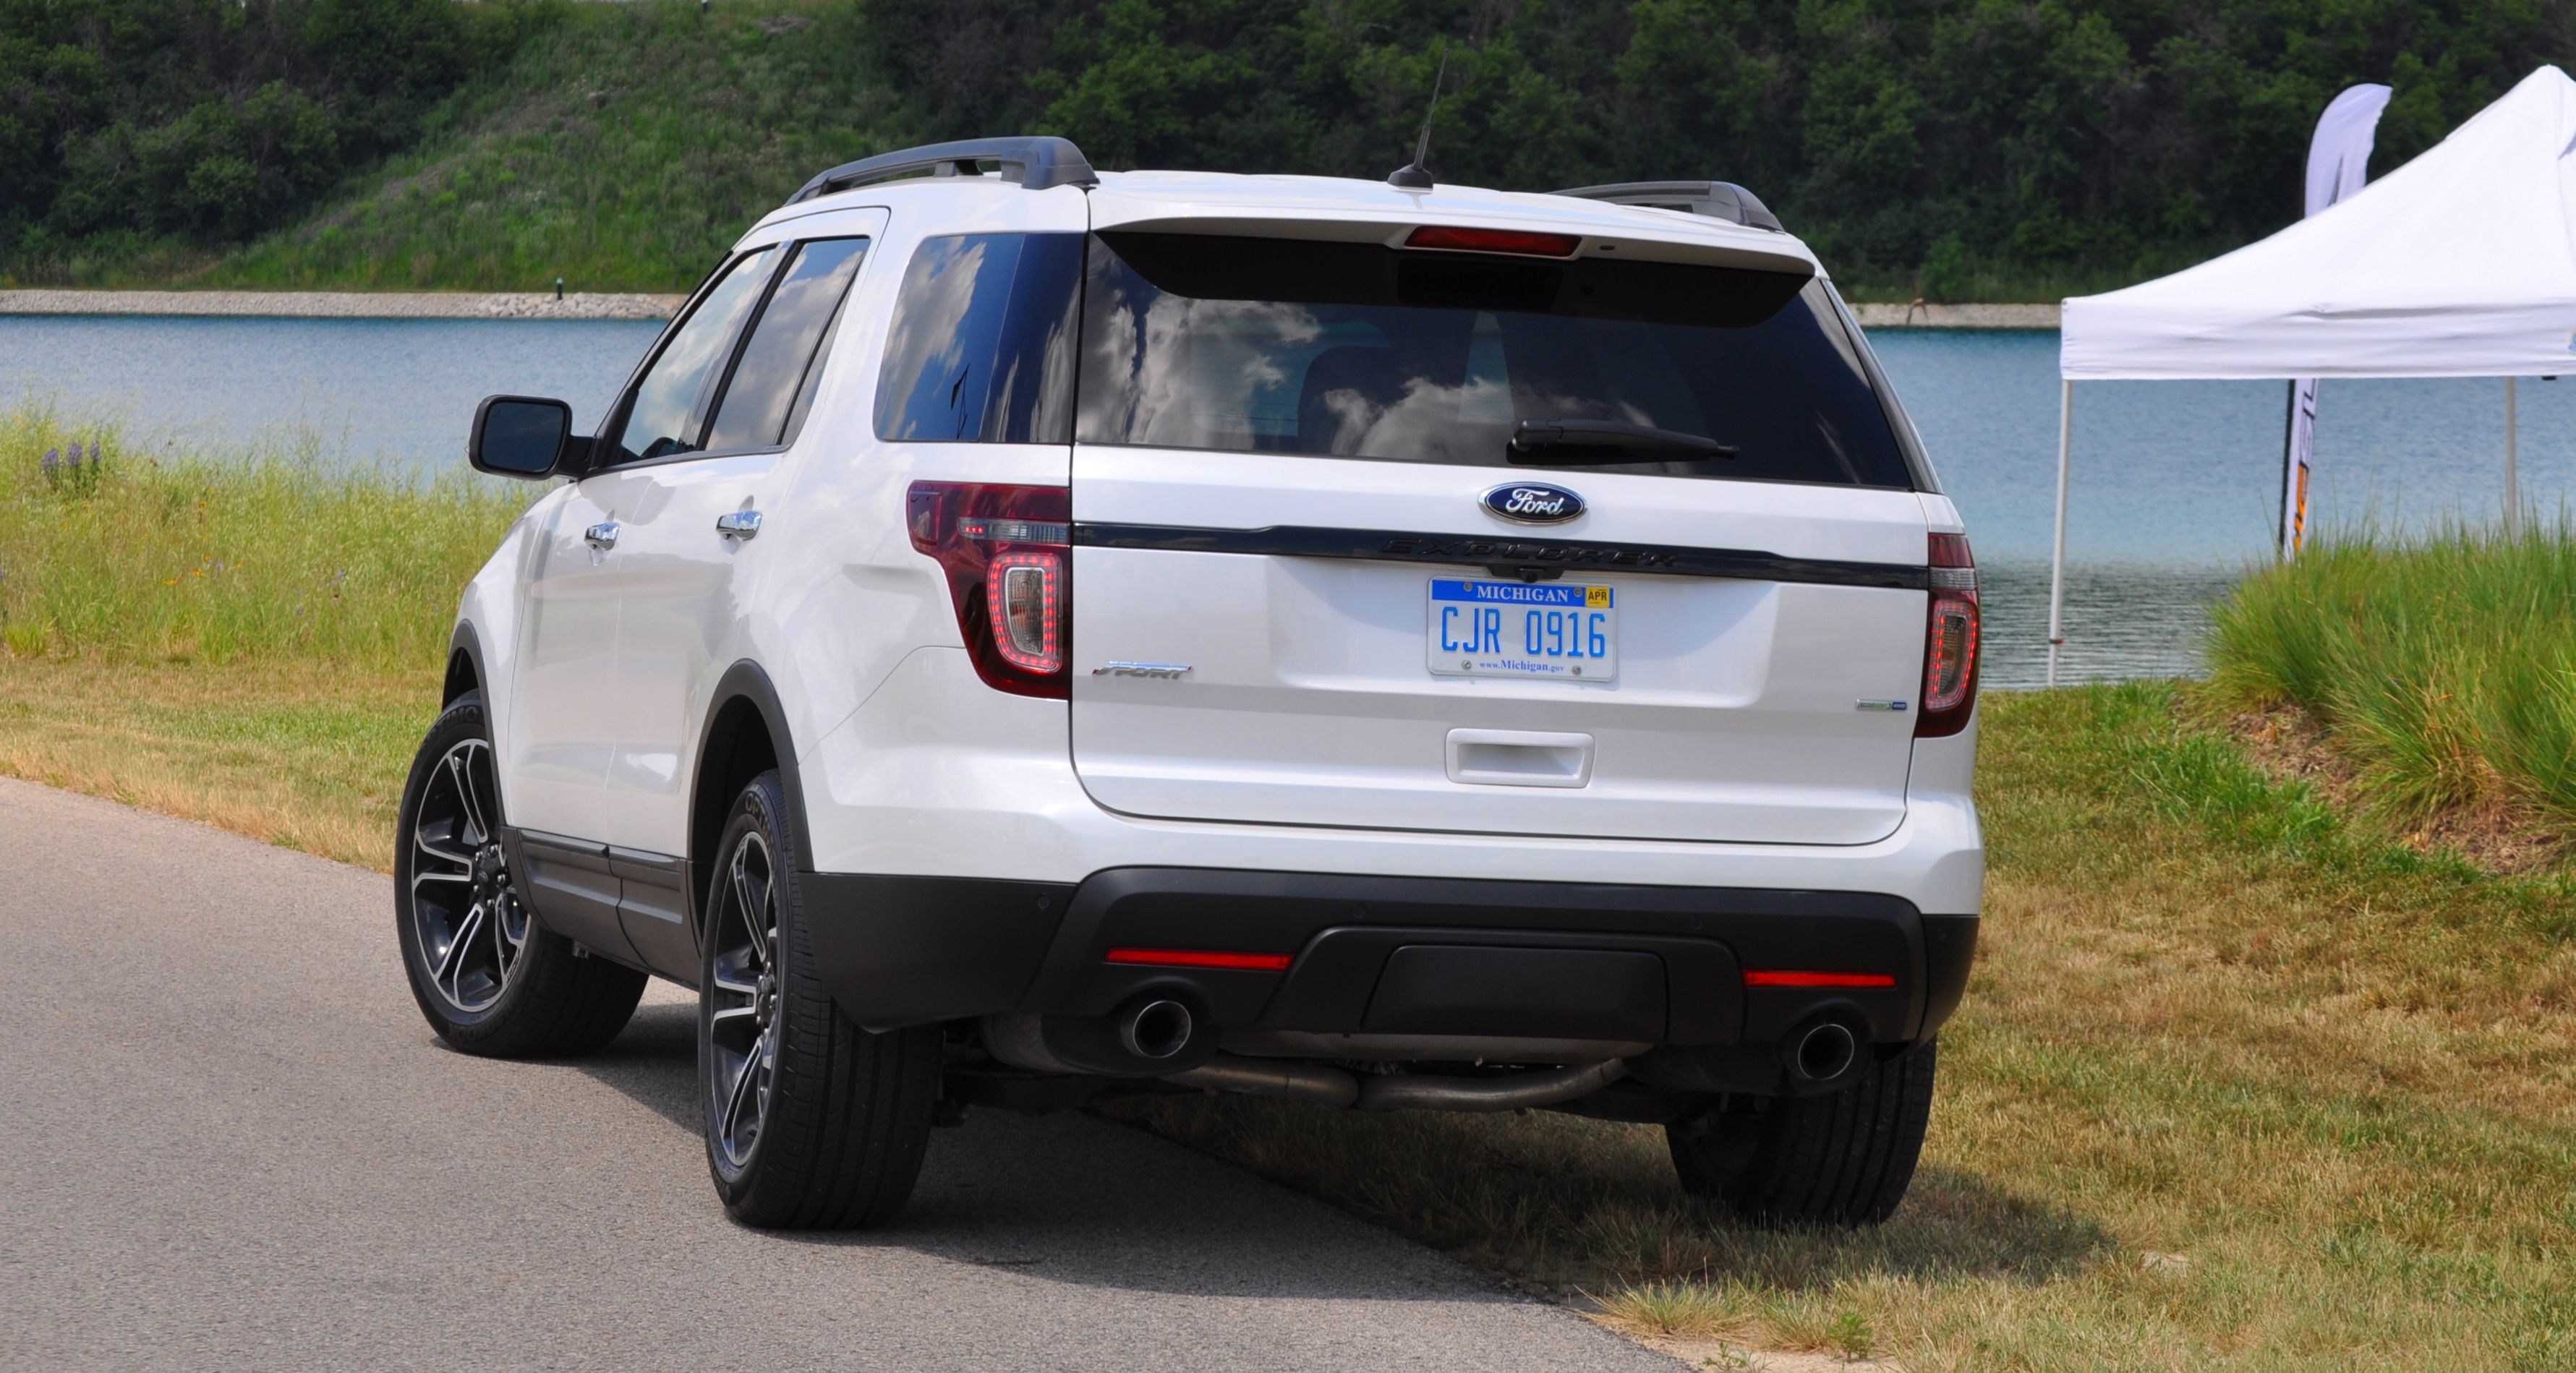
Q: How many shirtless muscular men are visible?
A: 0